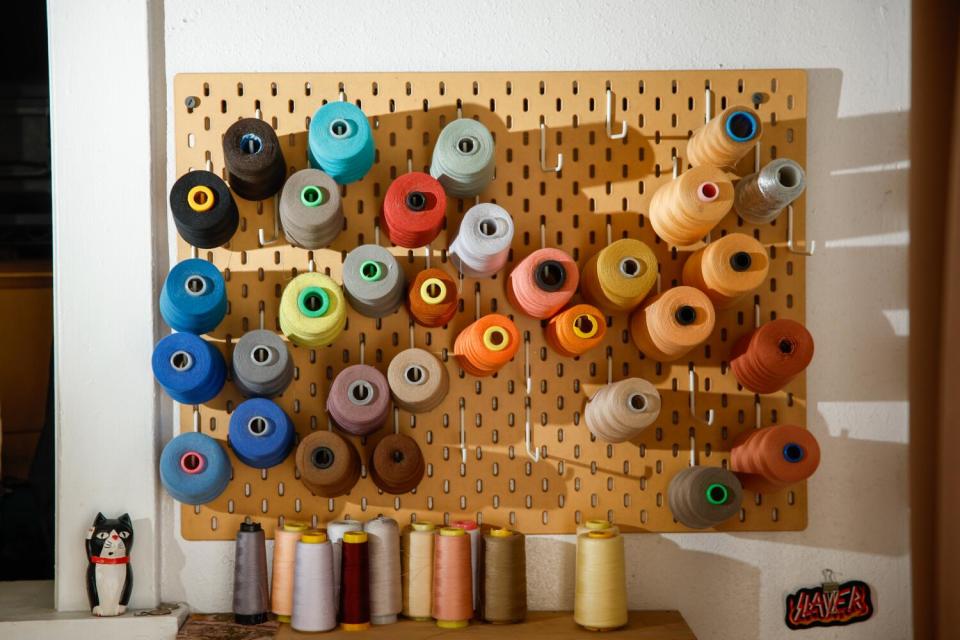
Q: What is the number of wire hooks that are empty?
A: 8